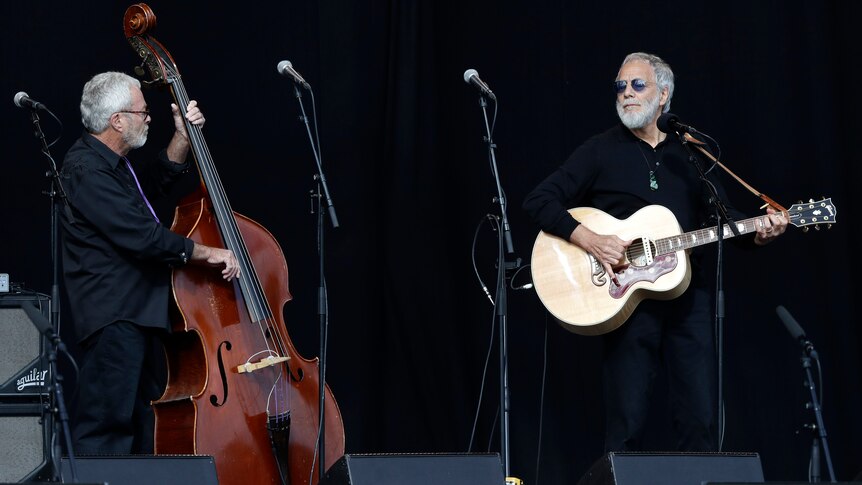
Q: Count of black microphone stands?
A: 6